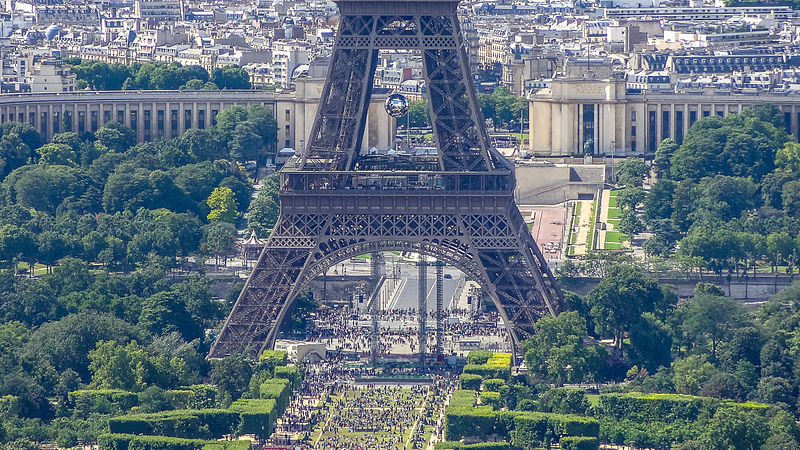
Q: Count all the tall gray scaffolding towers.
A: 3